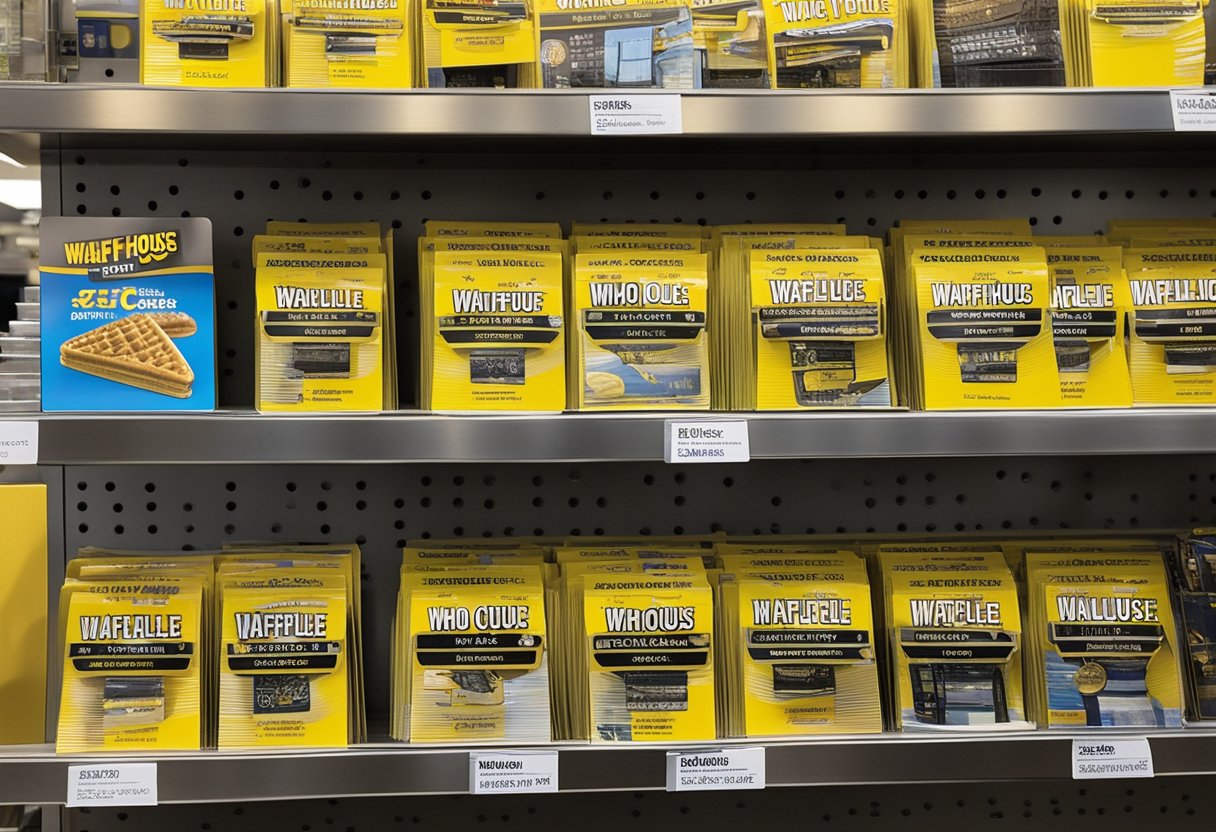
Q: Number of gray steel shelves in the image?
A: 3